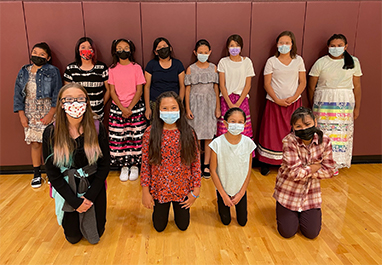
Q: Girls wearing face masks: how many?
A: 12